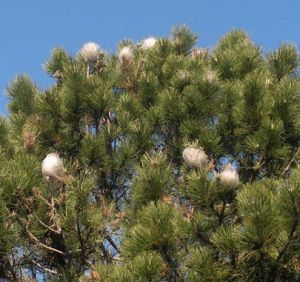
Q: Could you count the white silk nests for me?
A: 6